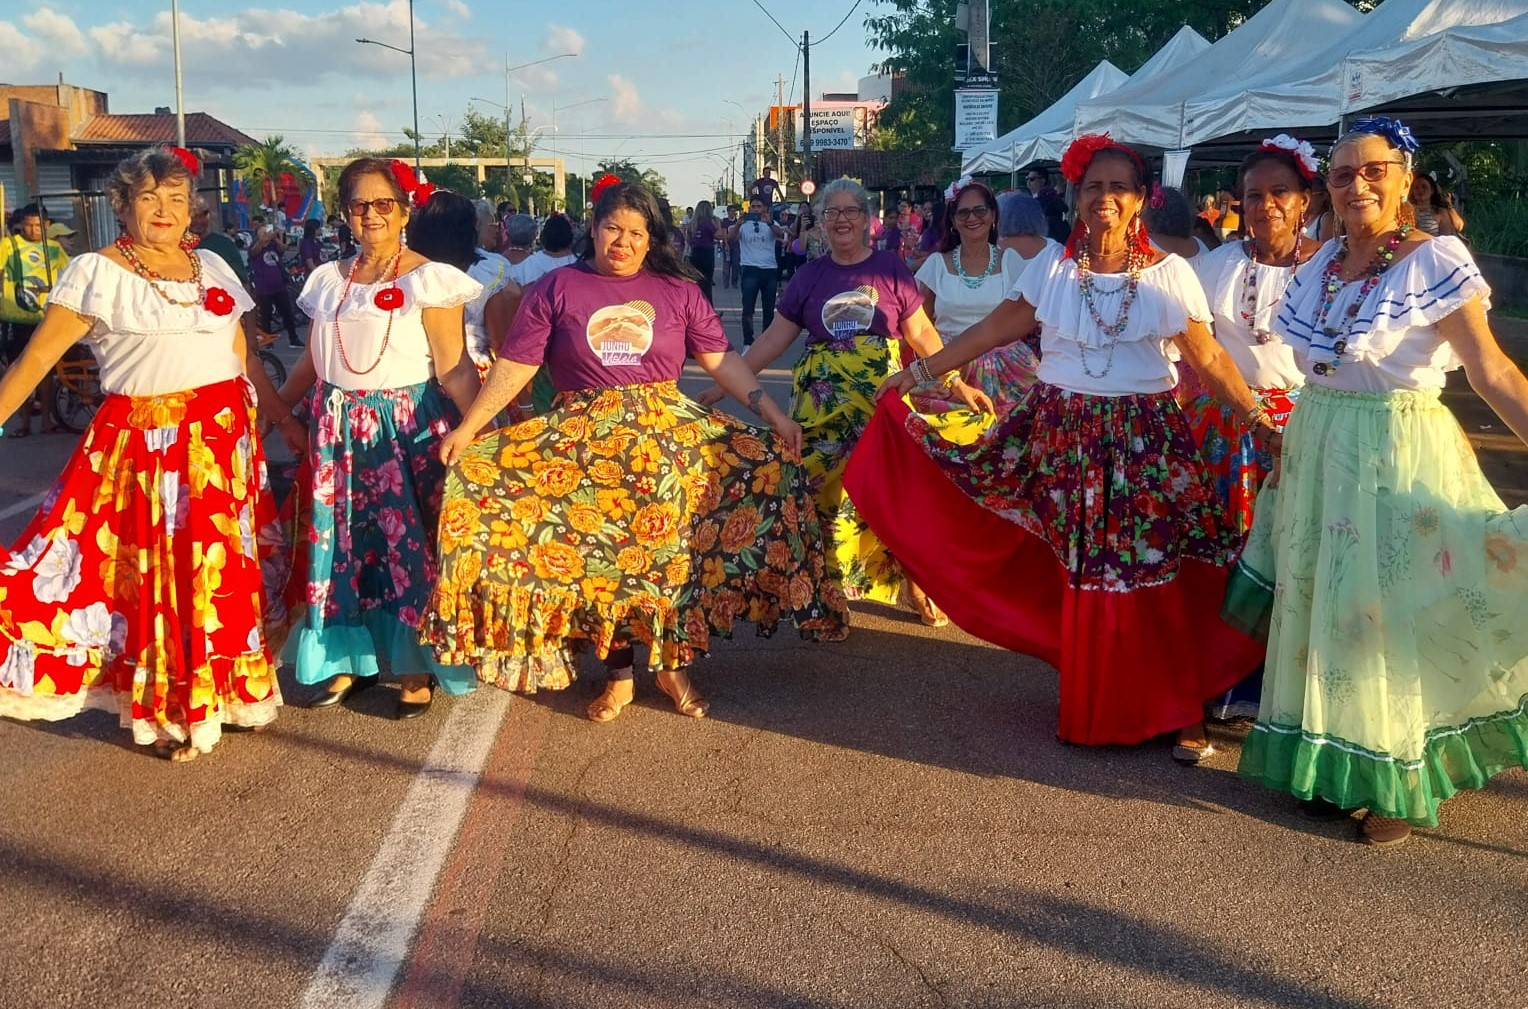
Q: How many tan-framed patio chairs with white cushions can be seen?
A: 0